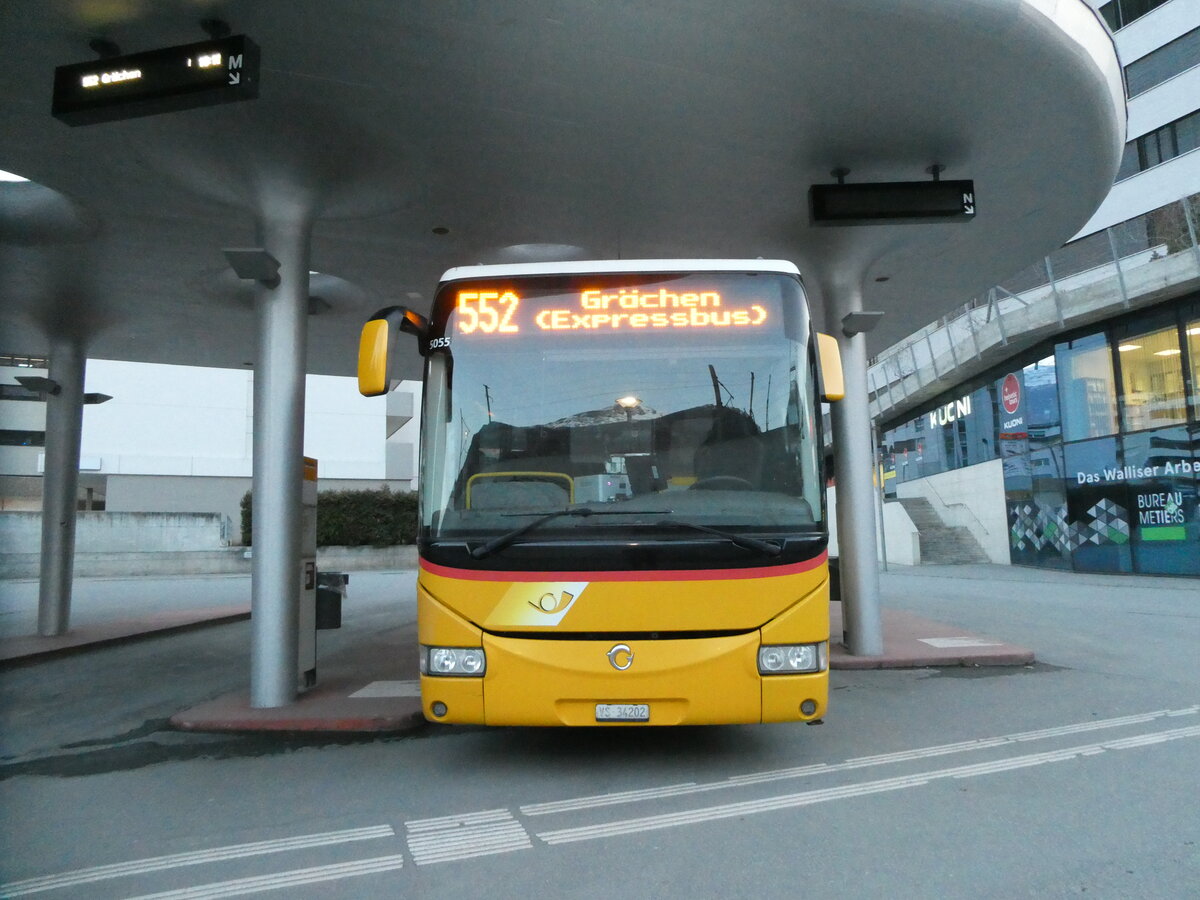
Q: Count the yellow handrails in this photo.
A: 1